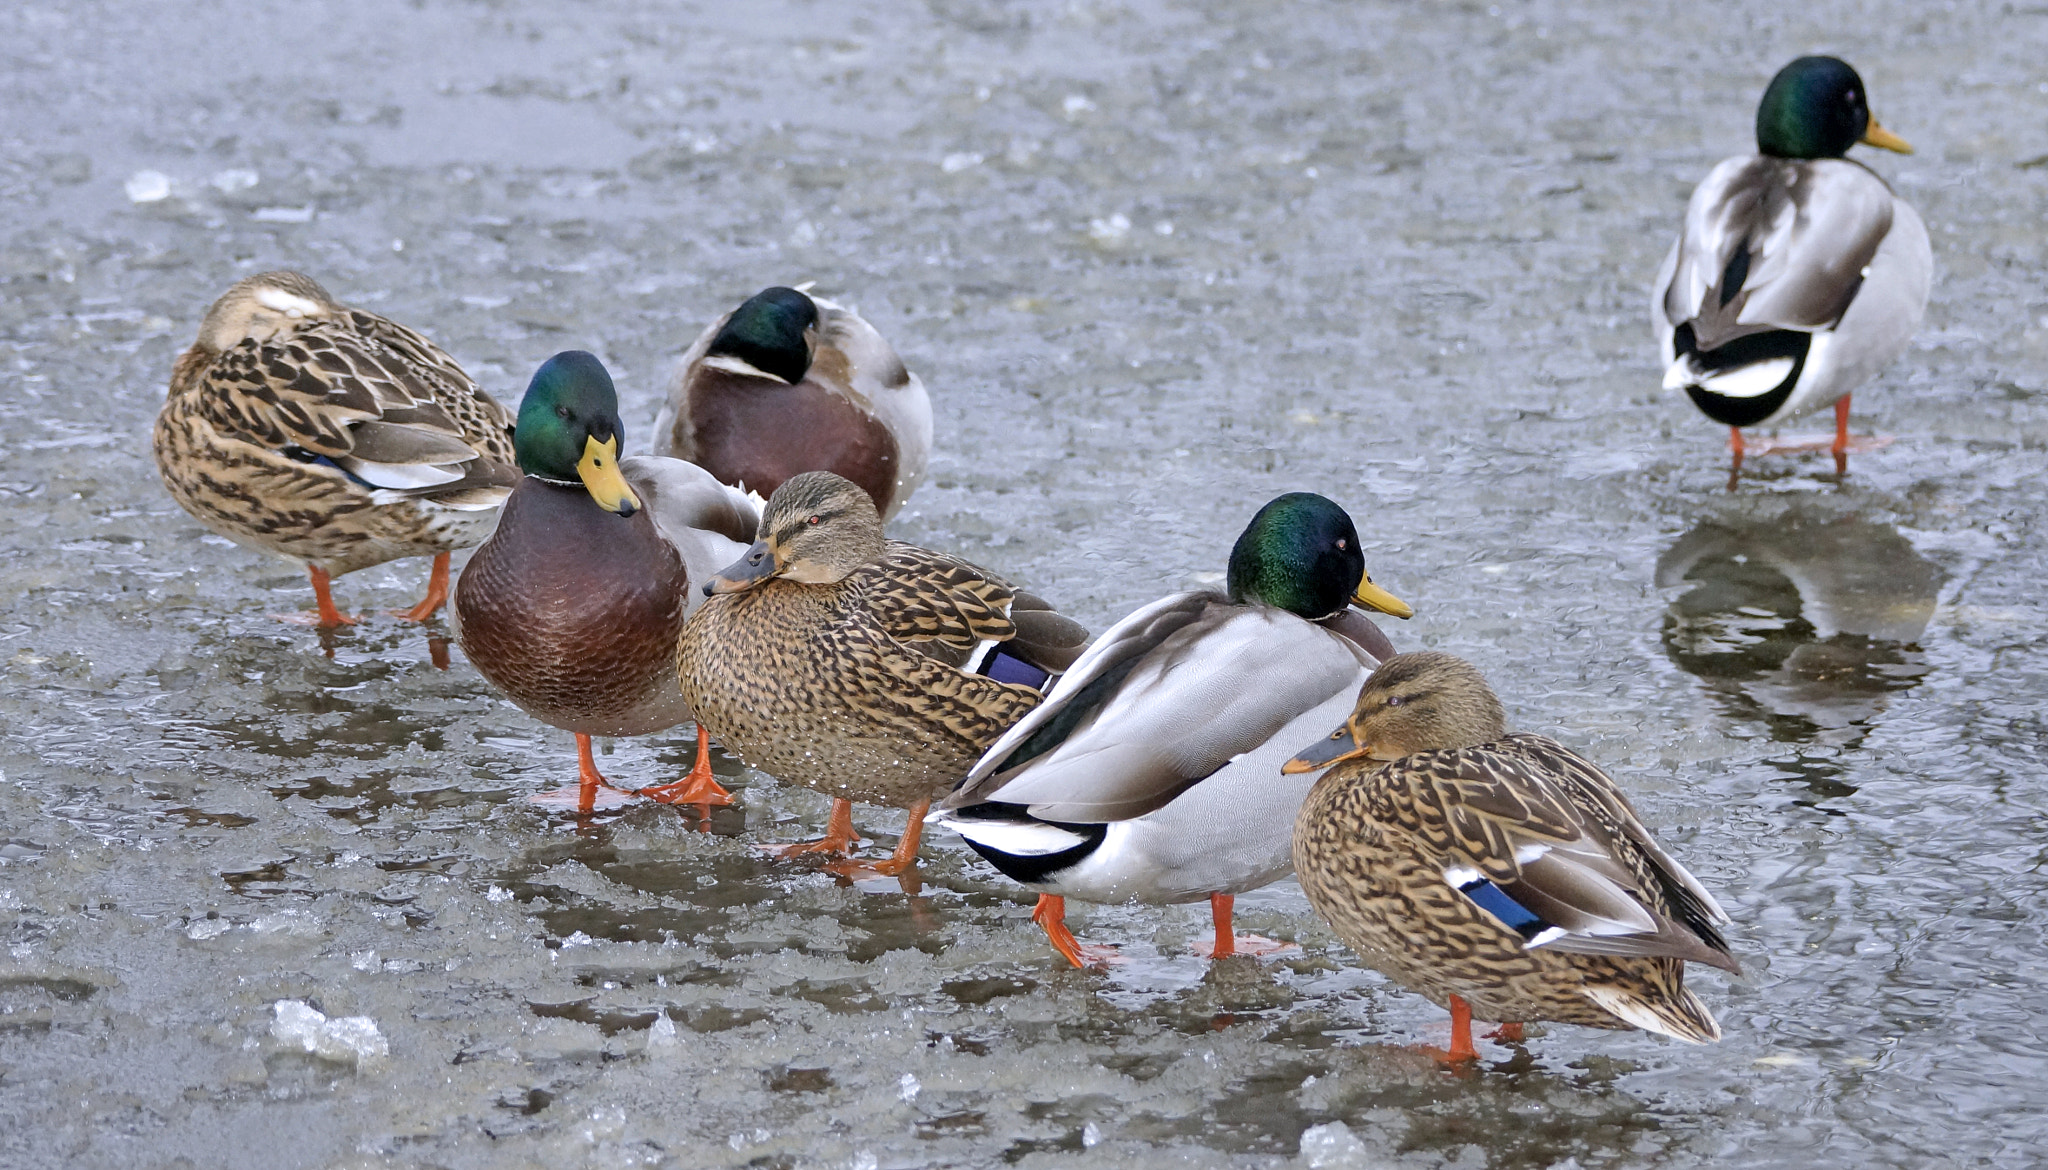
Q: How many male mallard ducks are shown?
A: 4